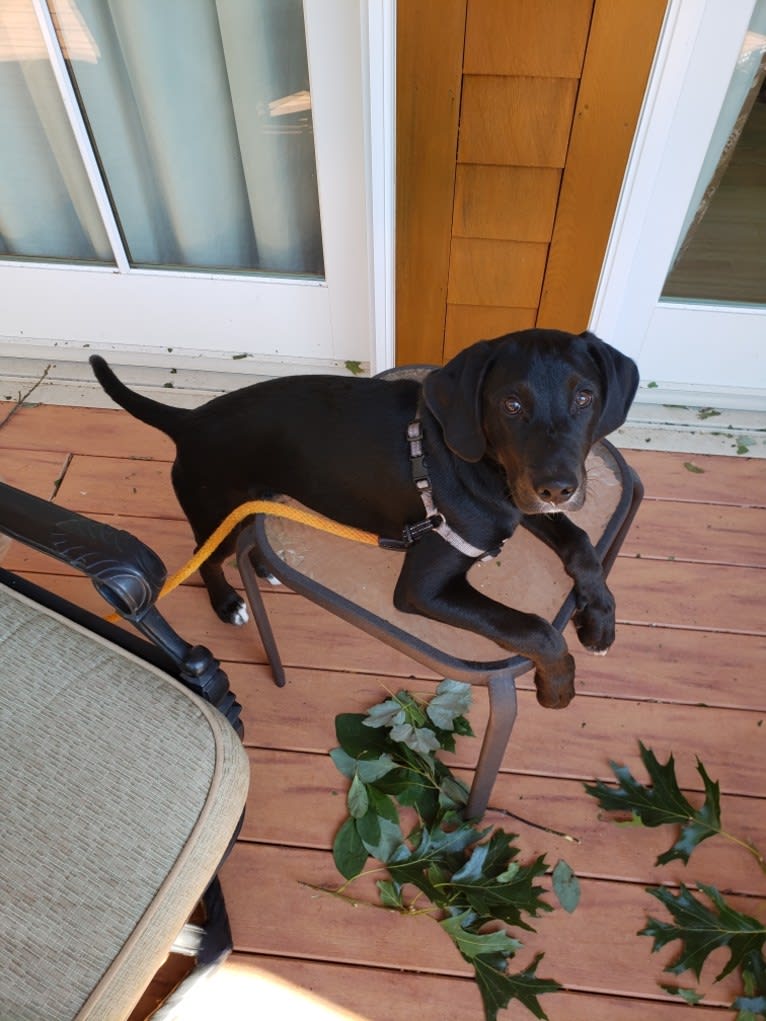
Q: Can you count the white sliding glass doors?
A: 2